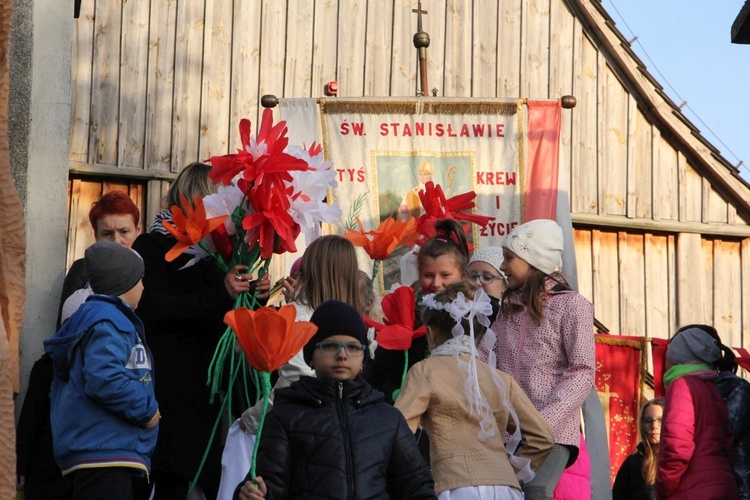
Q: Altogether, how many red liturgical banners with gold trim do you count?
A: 1